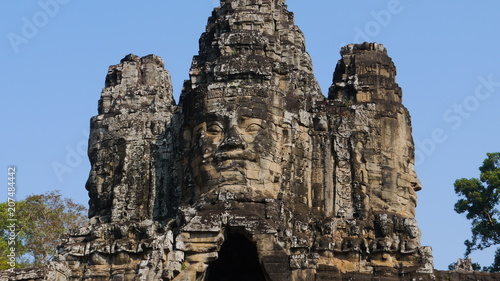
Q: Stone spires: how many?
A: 3